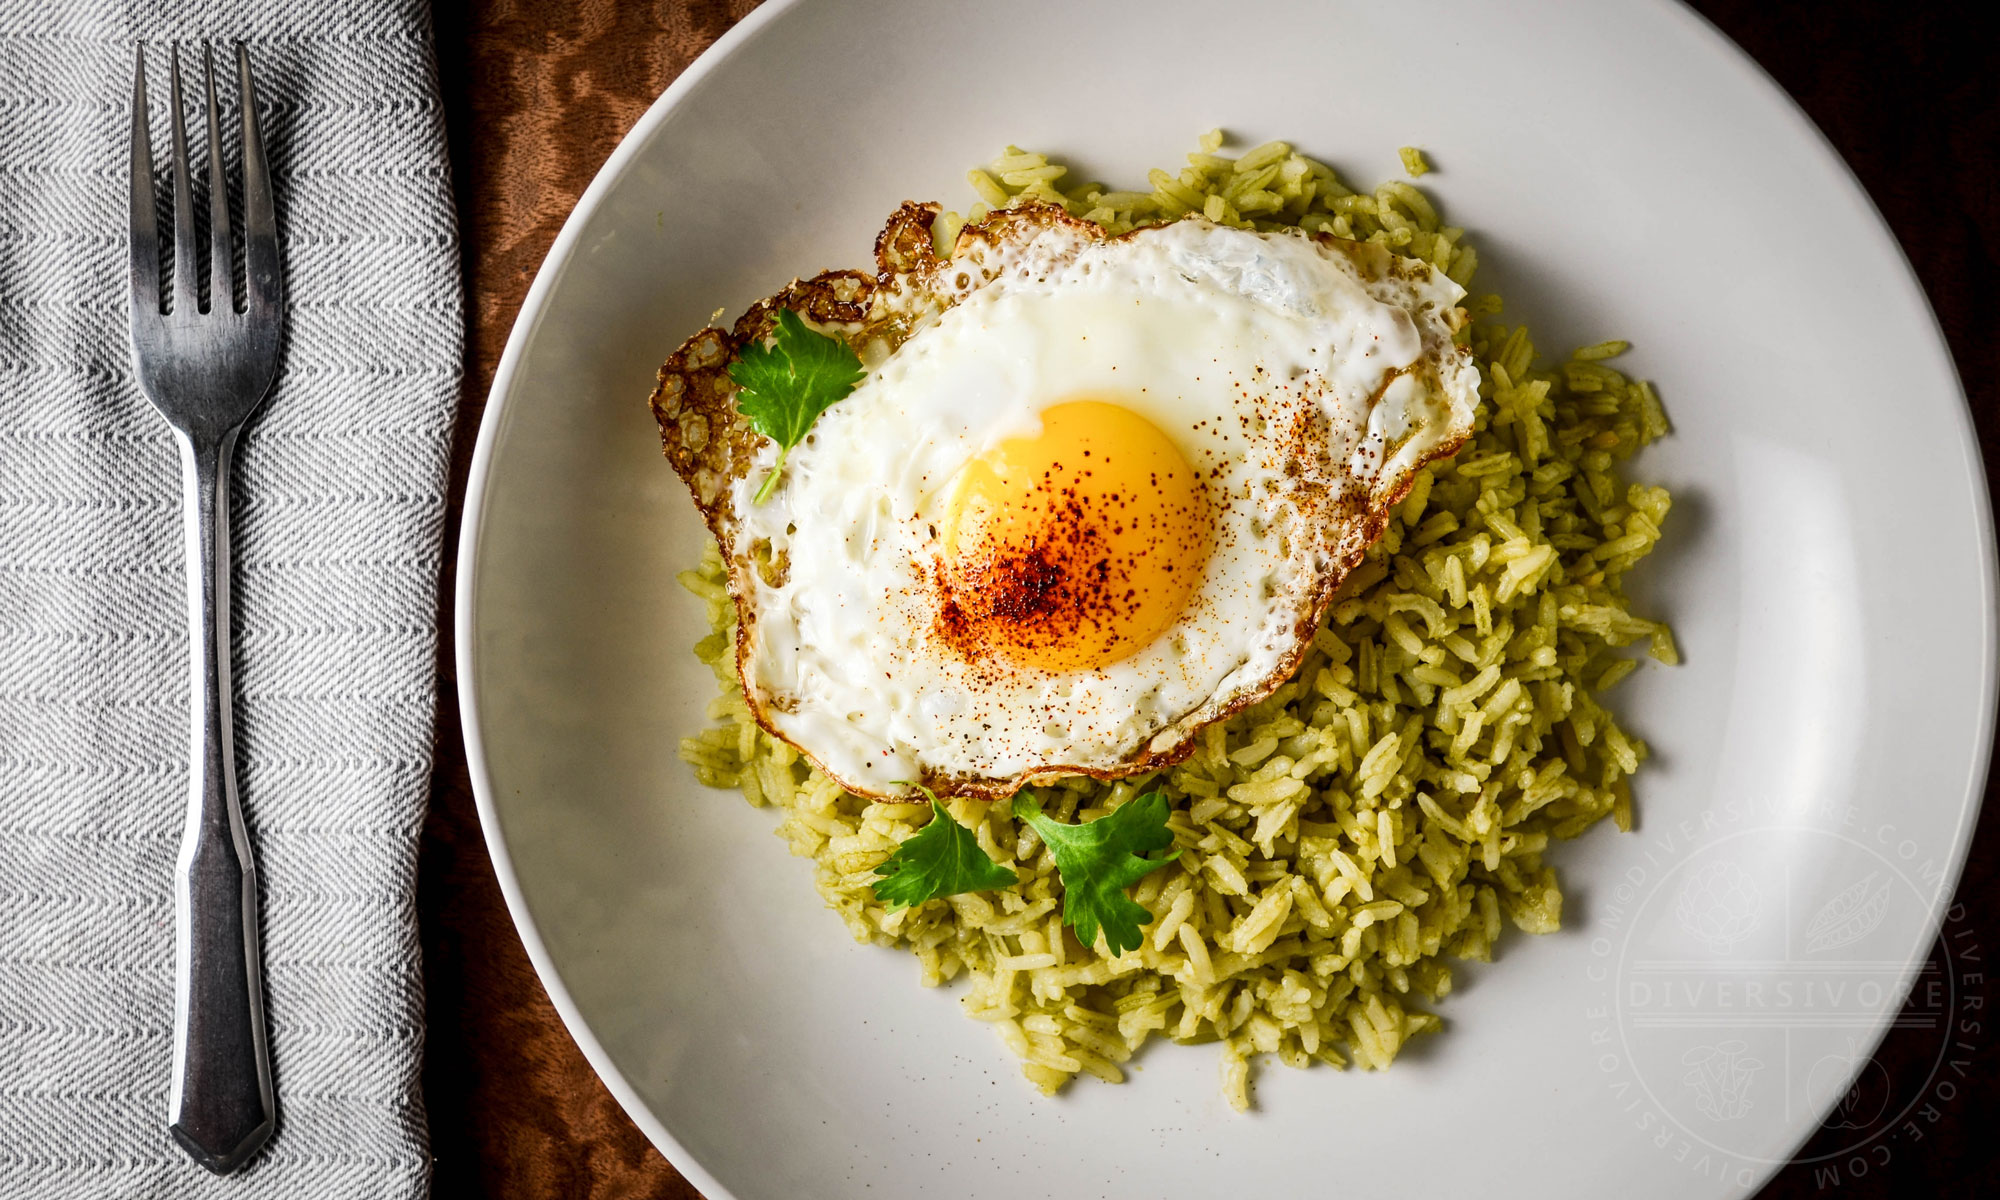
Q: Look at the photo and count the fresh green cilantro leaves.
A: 3